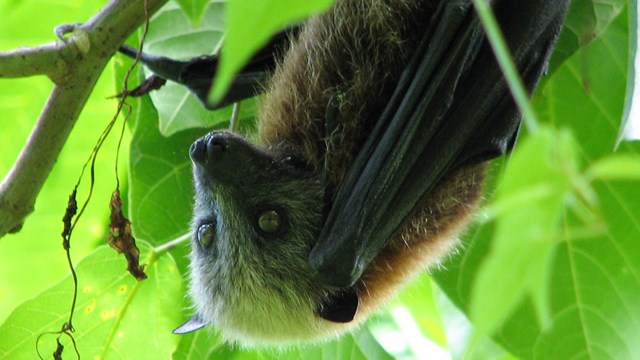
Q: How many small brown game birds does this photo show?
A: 0